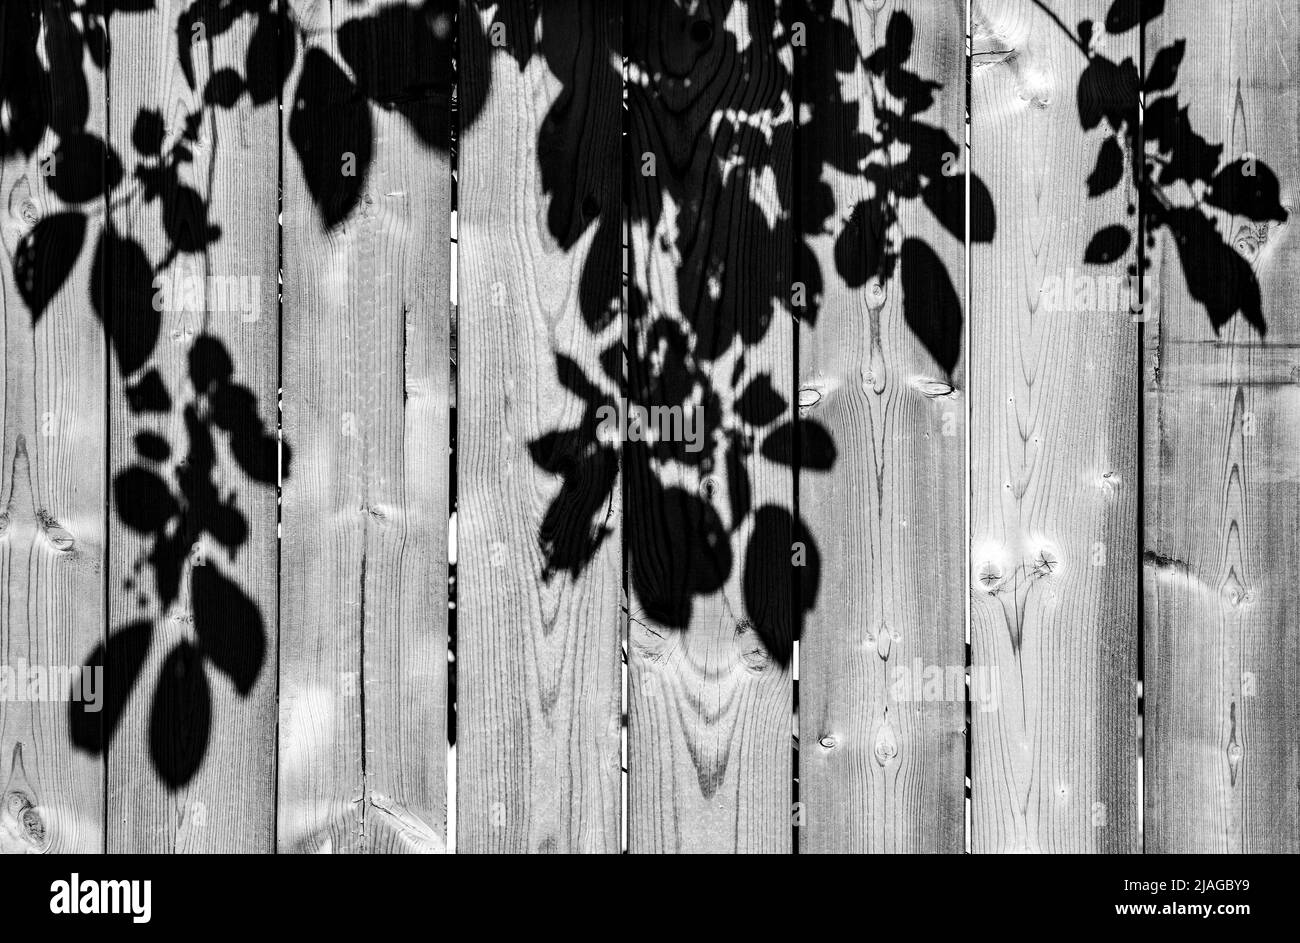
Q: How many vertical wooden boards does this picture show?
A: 8